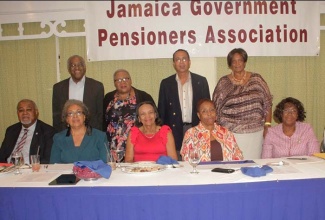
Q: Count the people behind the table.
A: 9